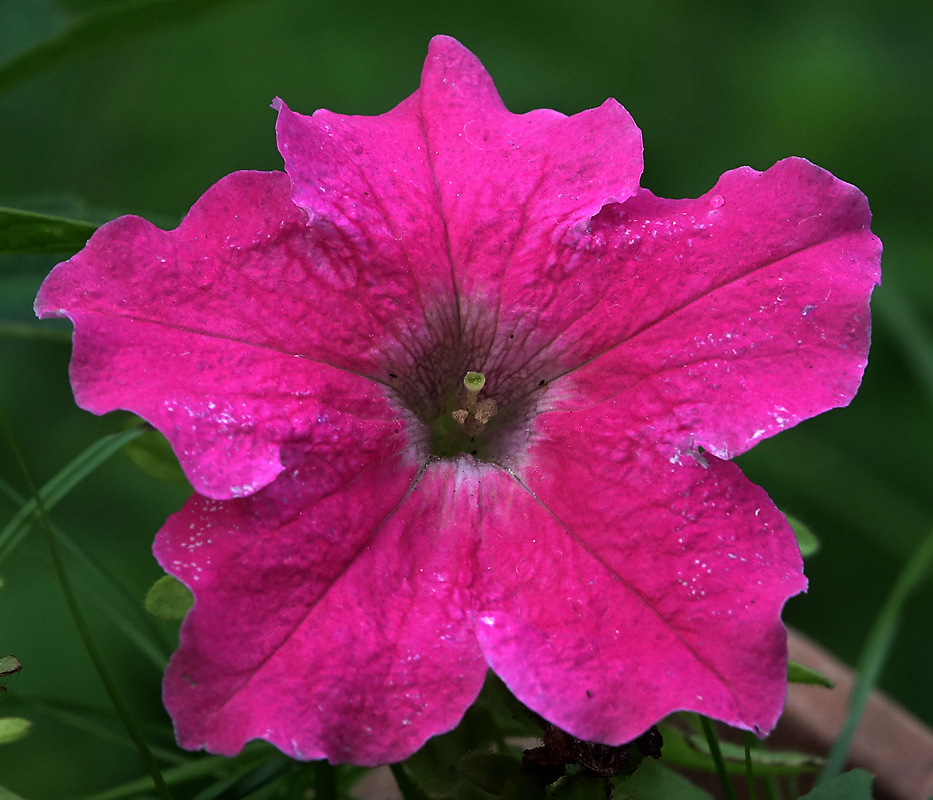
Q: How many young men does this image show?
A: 0